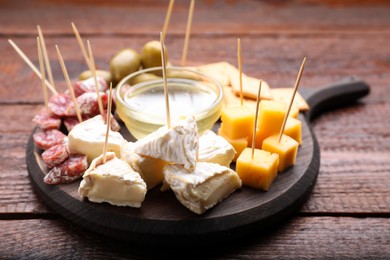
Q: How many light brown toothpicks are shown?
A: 13